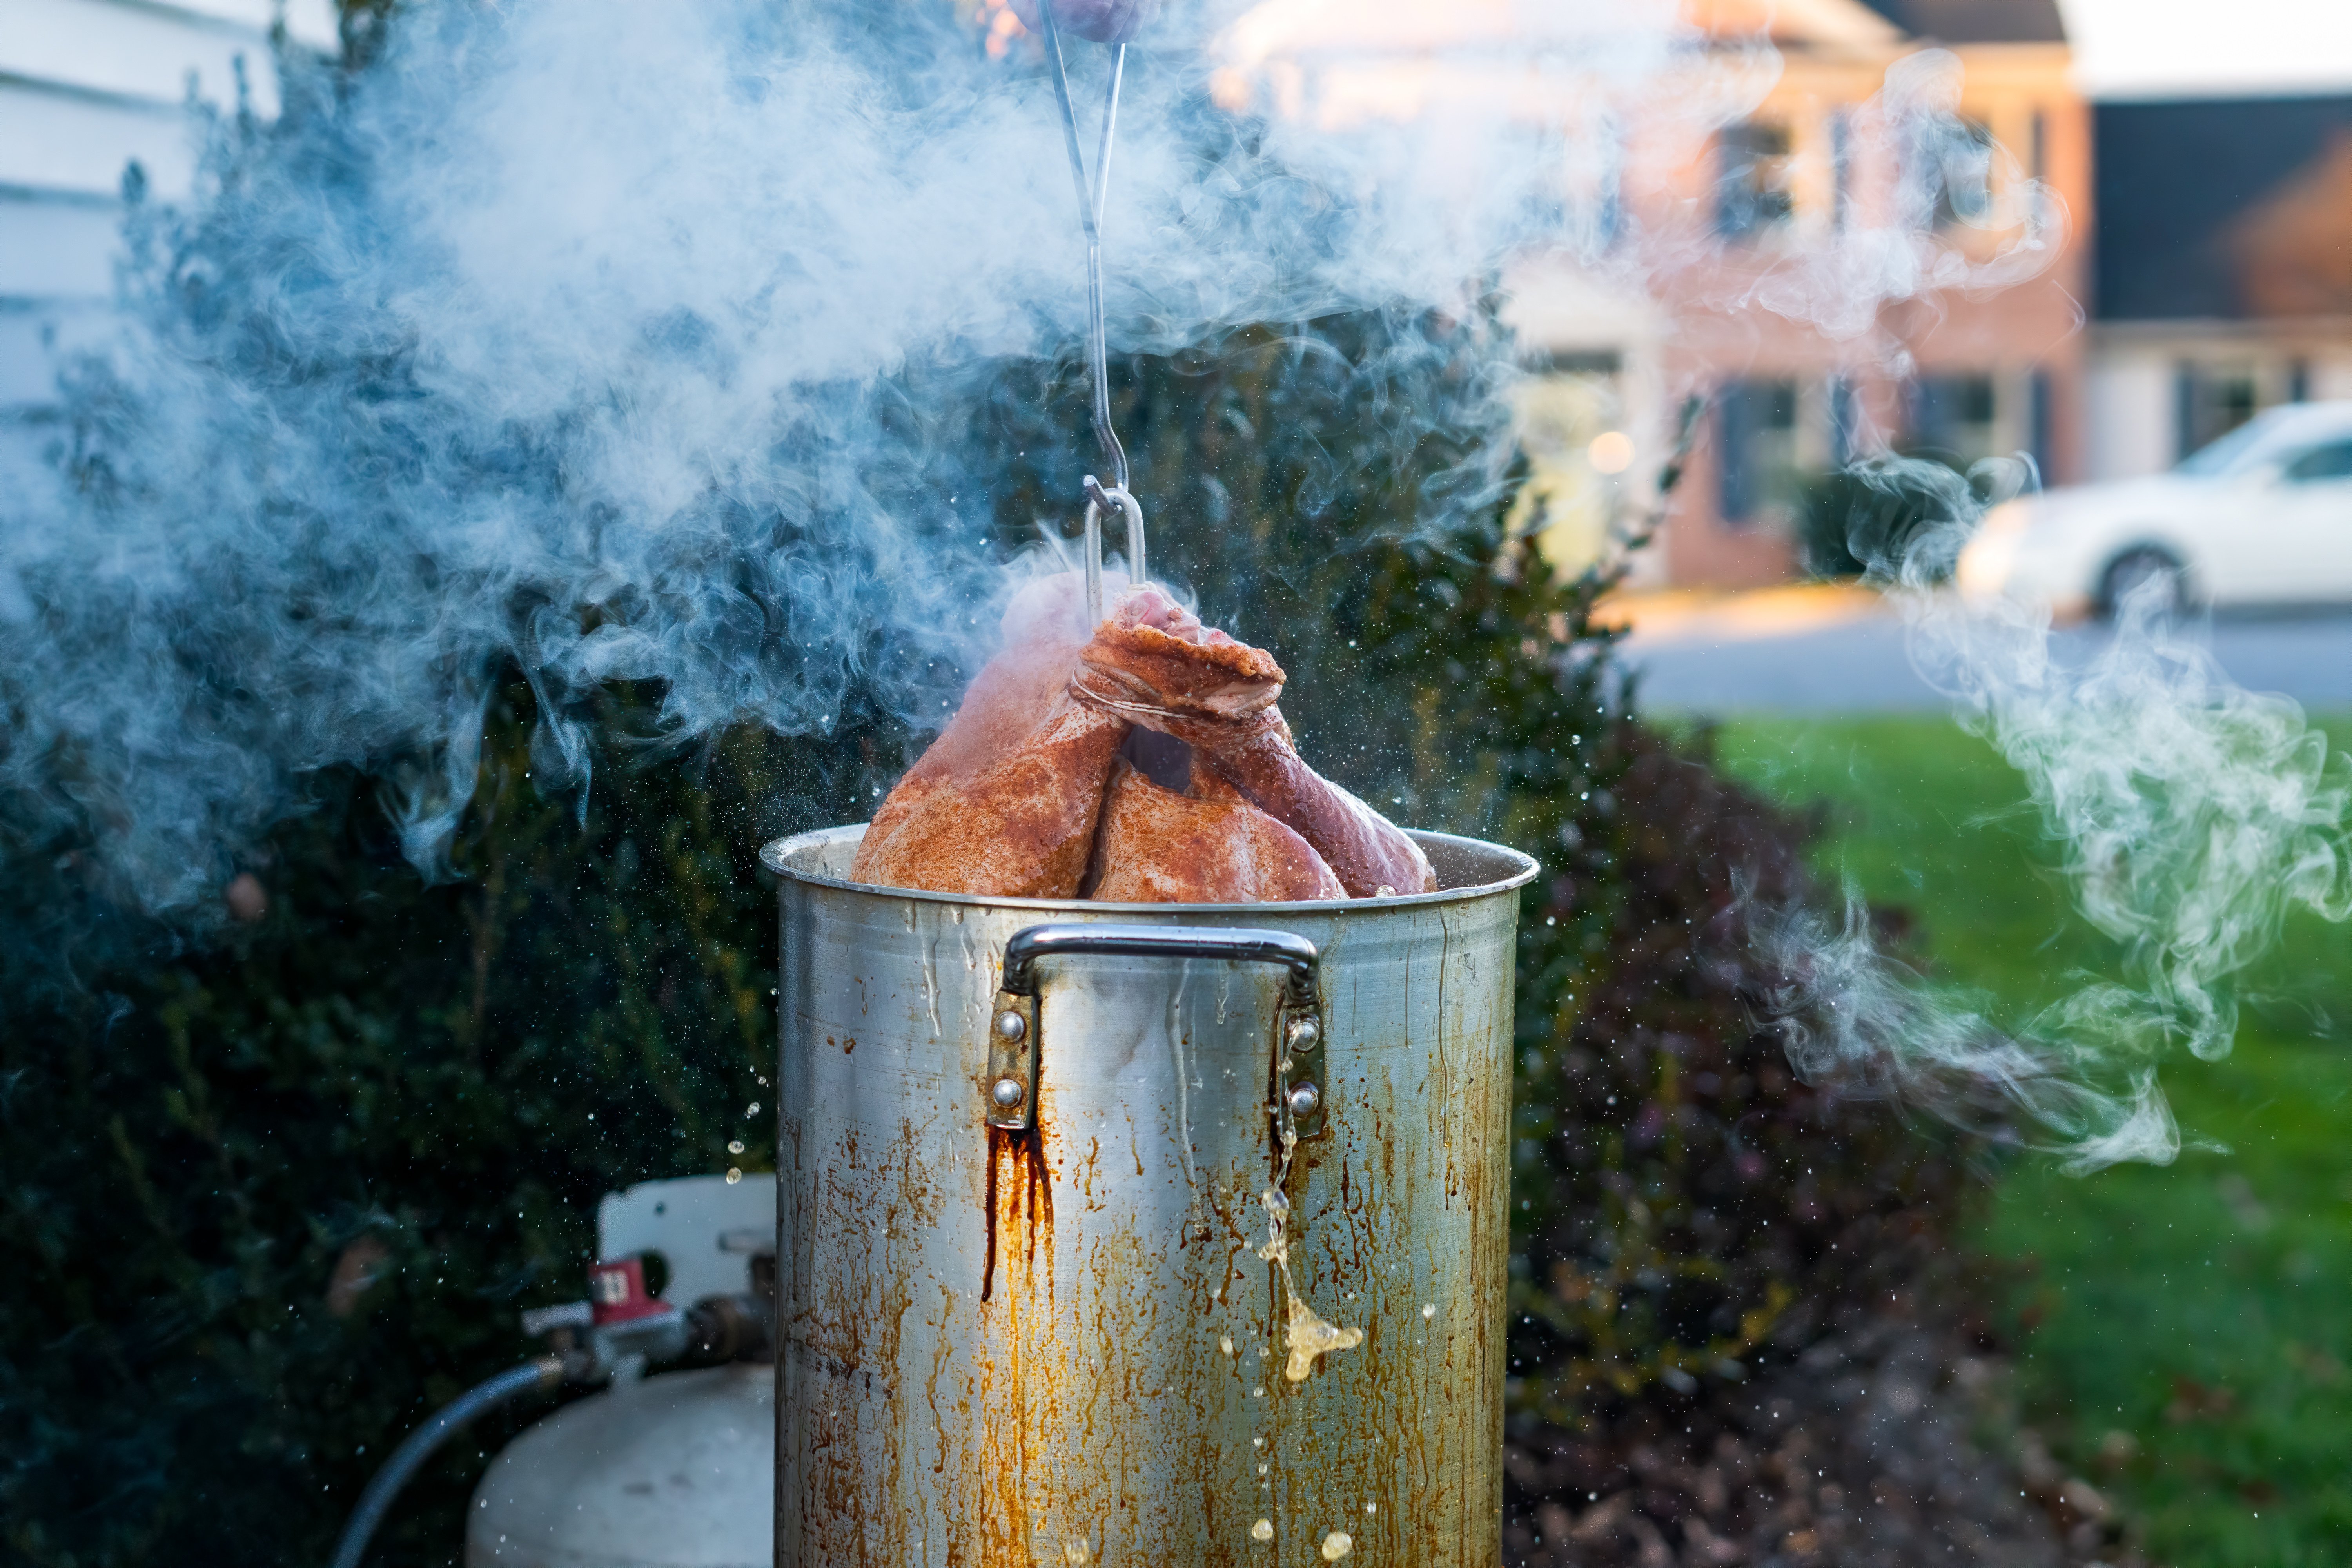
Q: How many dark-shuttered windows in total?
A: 5